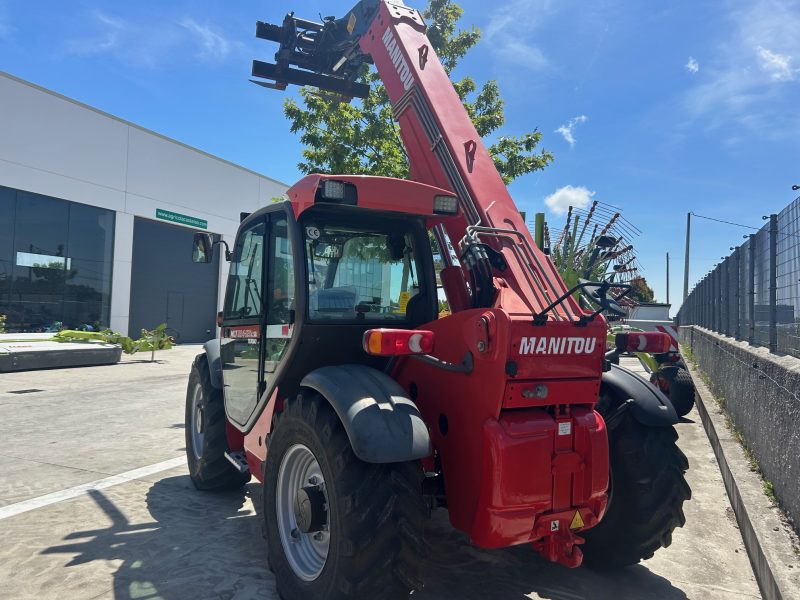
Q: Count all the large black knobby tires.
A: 3